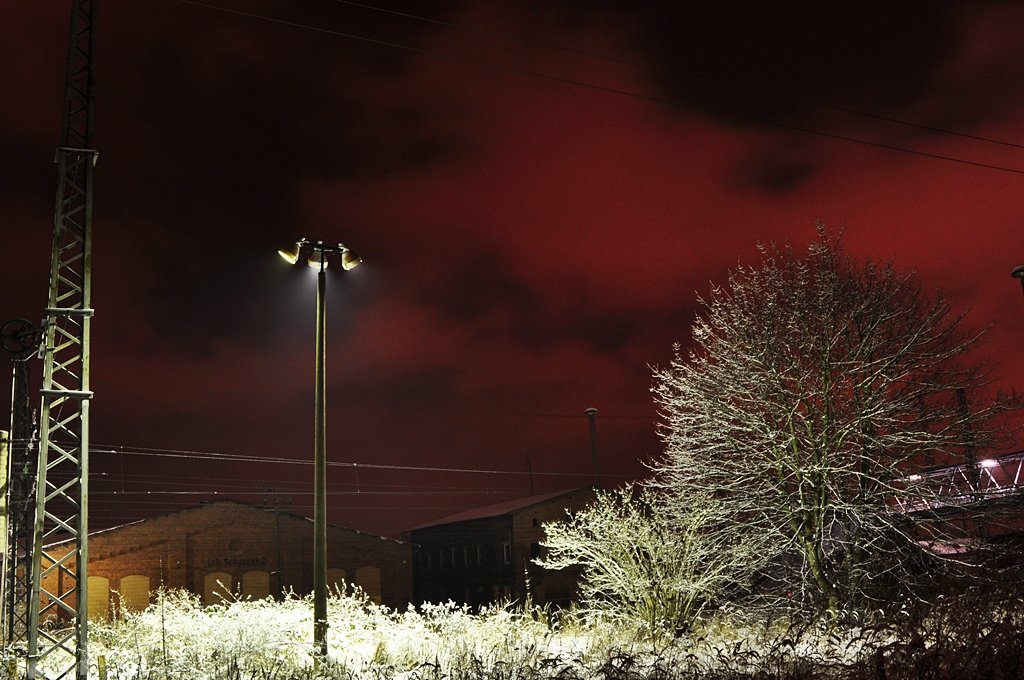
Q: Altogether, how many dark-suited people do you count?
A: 0